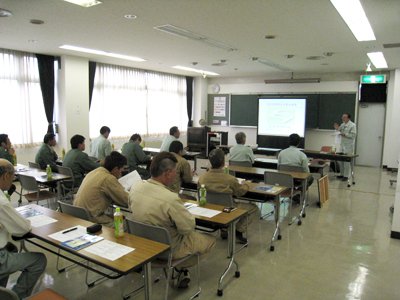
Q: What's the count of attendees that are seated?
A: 13